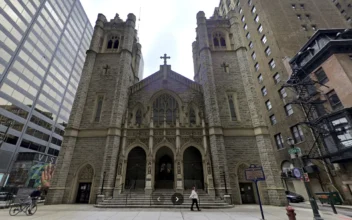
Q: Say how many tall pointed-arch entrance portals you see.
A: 3